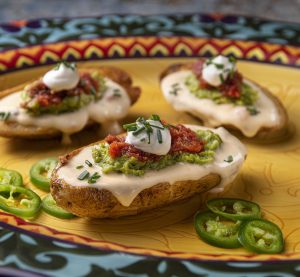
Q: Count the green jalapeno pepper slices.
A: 7